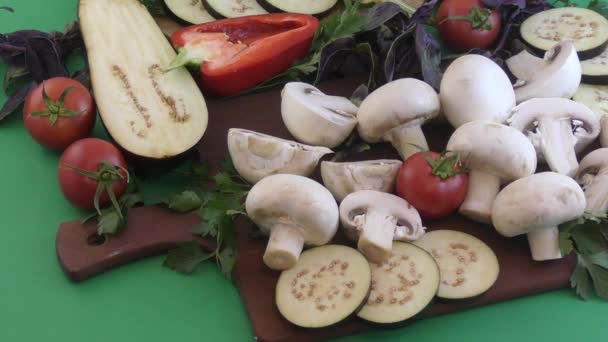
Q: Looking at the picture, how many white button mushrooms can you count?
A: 12